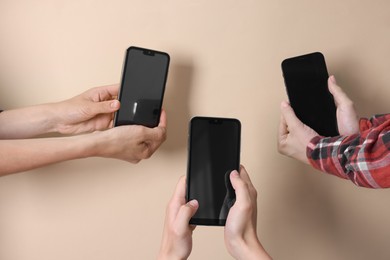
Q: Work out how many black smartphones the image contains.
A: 3